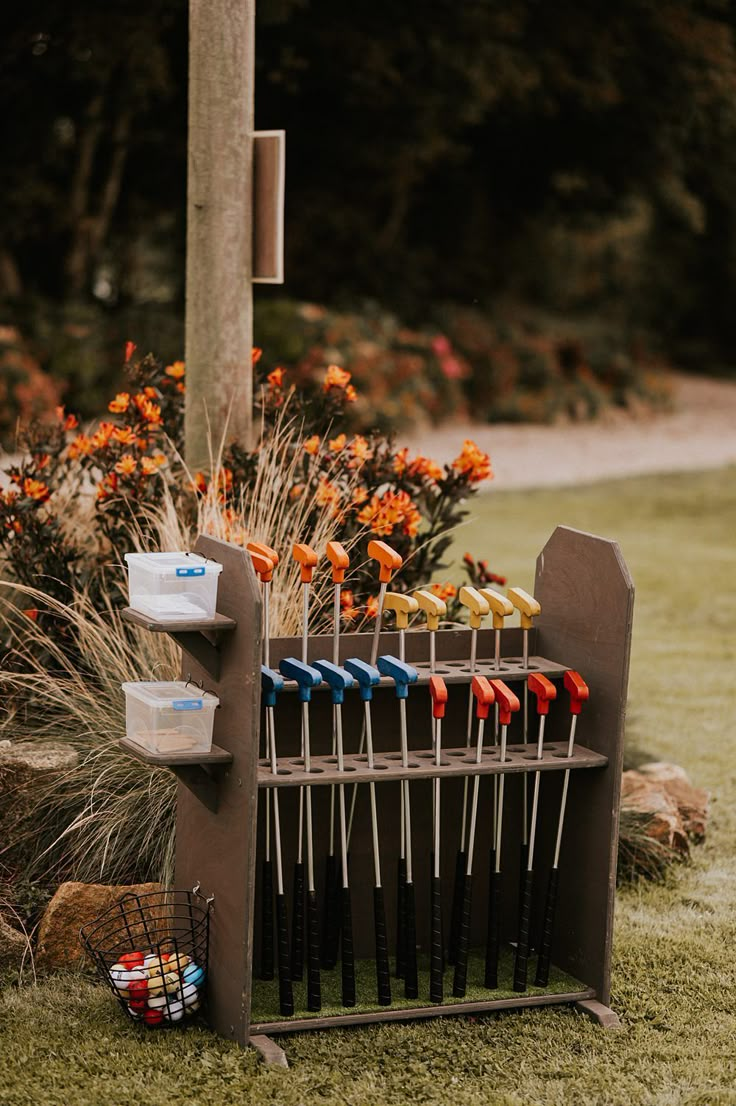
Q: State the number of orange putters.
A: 5